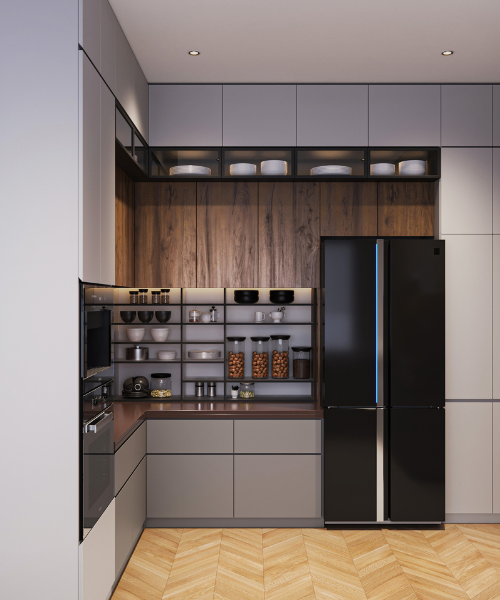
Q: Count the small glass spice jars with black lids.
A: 4